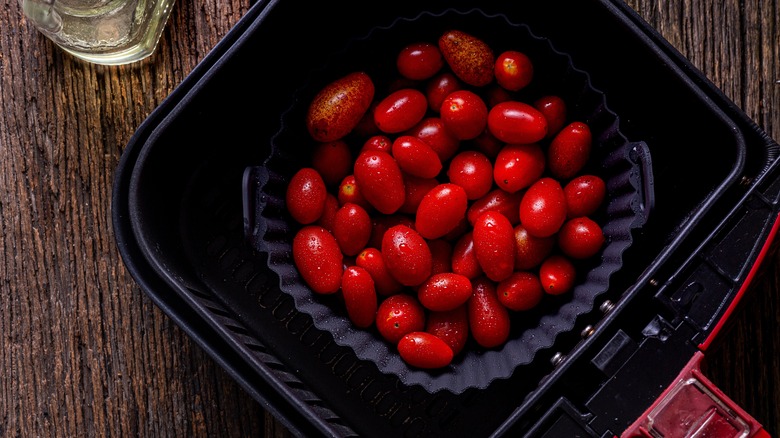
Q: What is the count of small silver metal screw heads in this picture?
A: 3